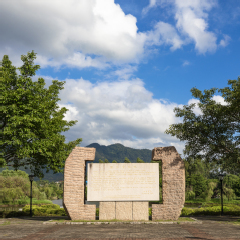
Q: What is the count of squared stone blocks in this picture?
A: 3